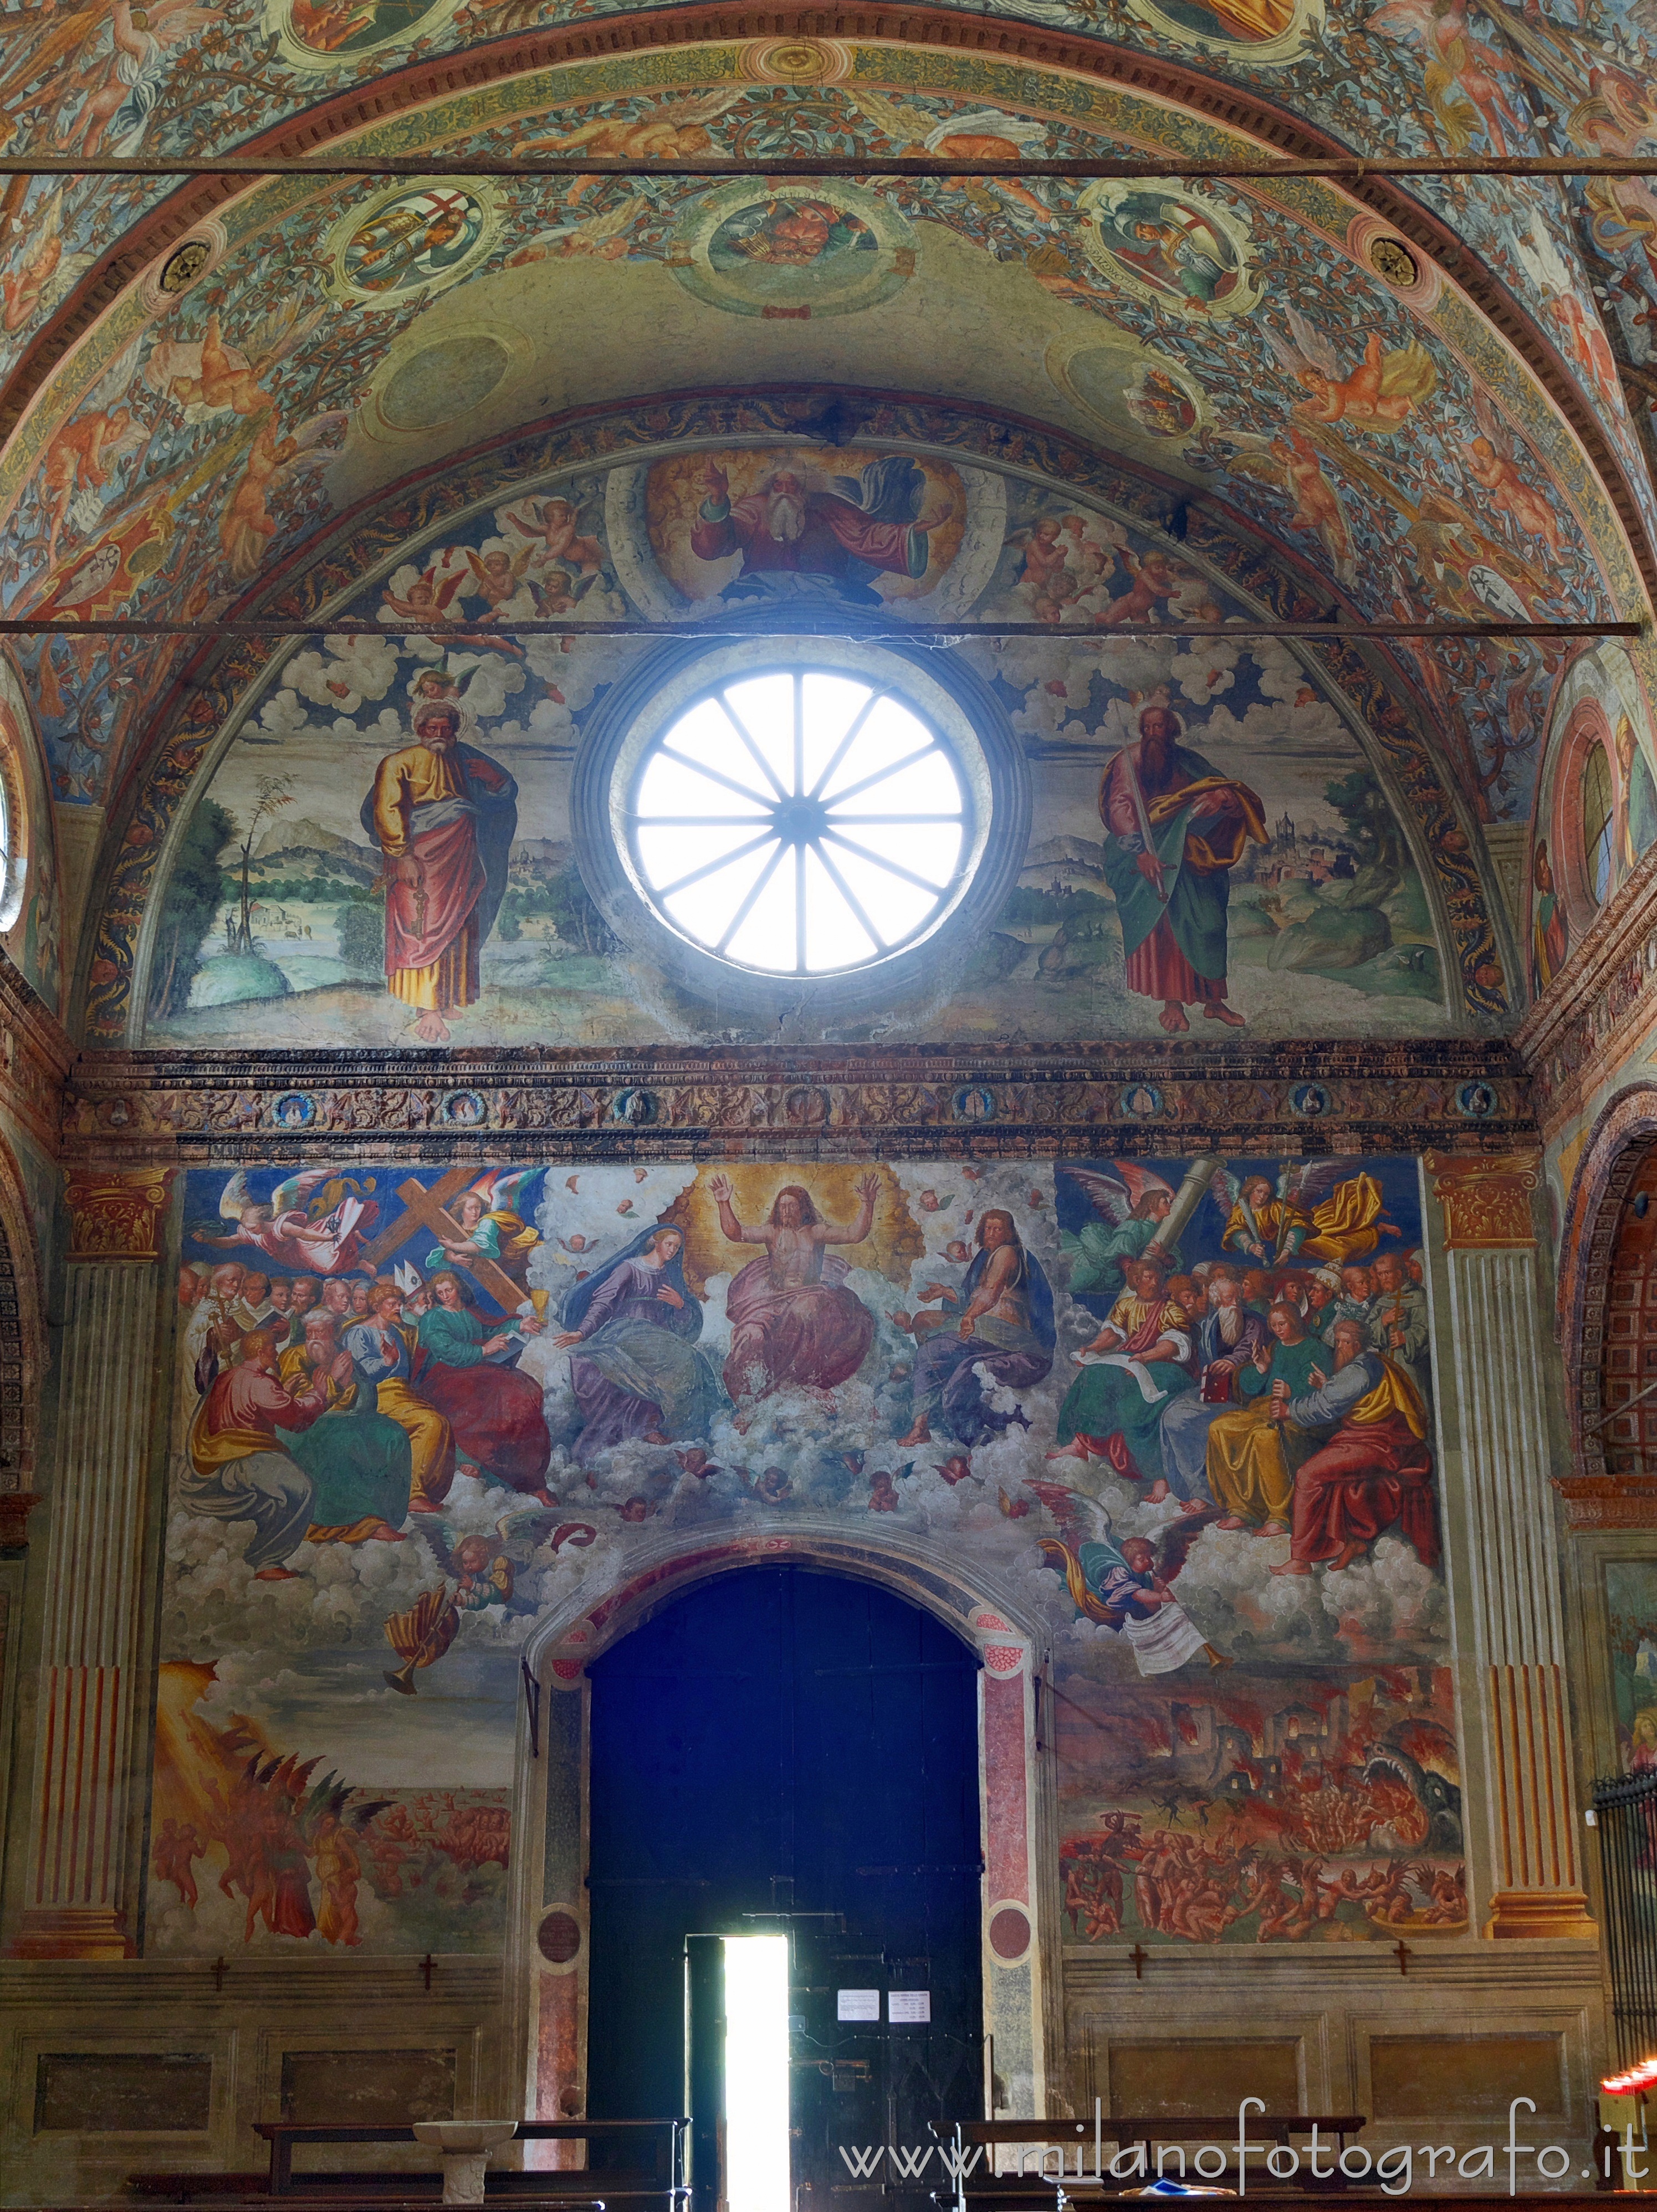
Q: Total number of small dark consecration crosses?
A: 4